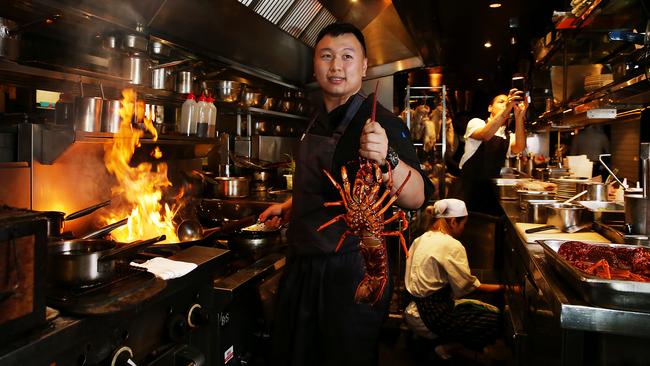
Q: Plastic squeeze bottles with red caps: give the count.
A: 3